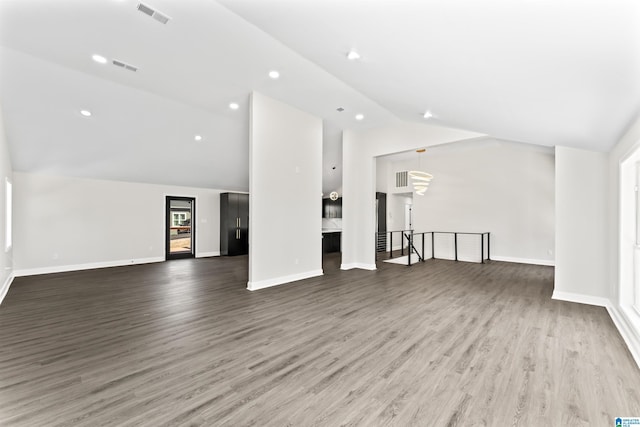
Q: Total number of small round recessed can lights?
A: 8